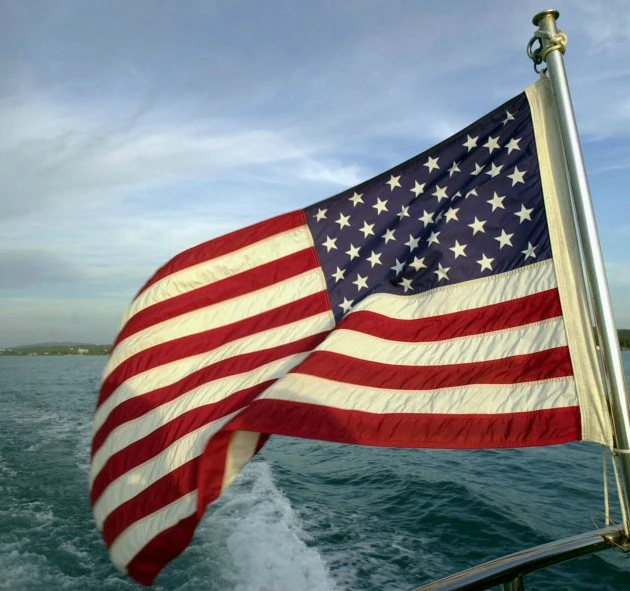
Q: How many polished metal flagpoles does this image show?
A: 1